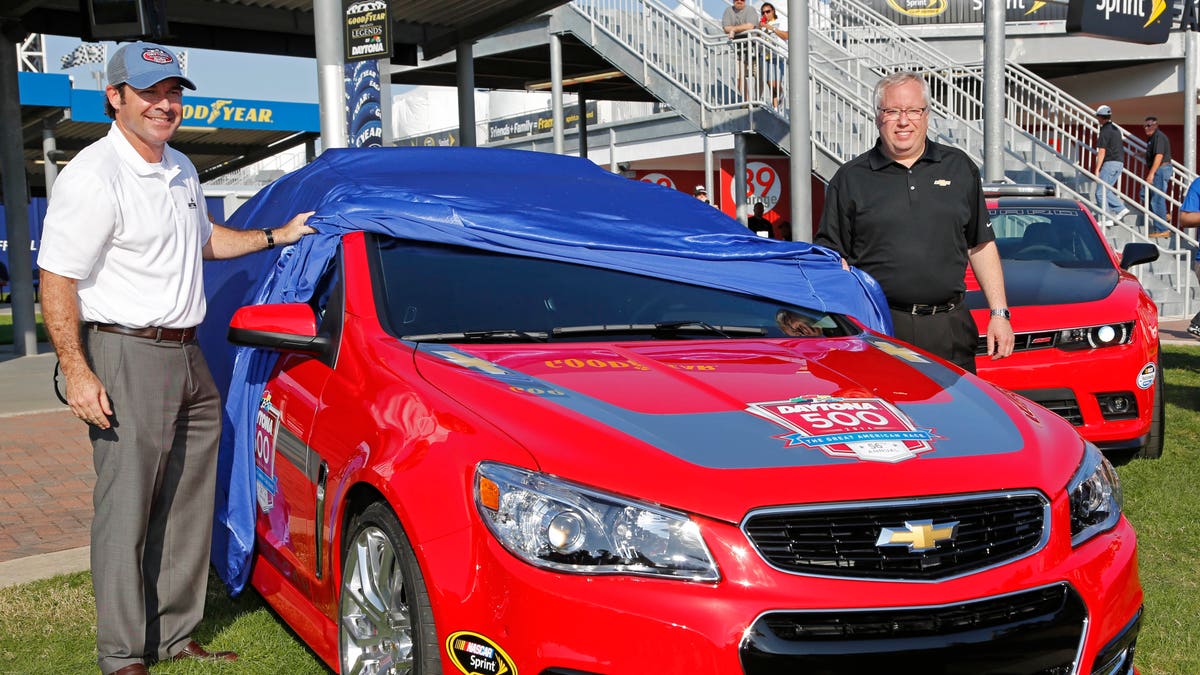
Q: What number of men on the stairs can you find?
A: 3